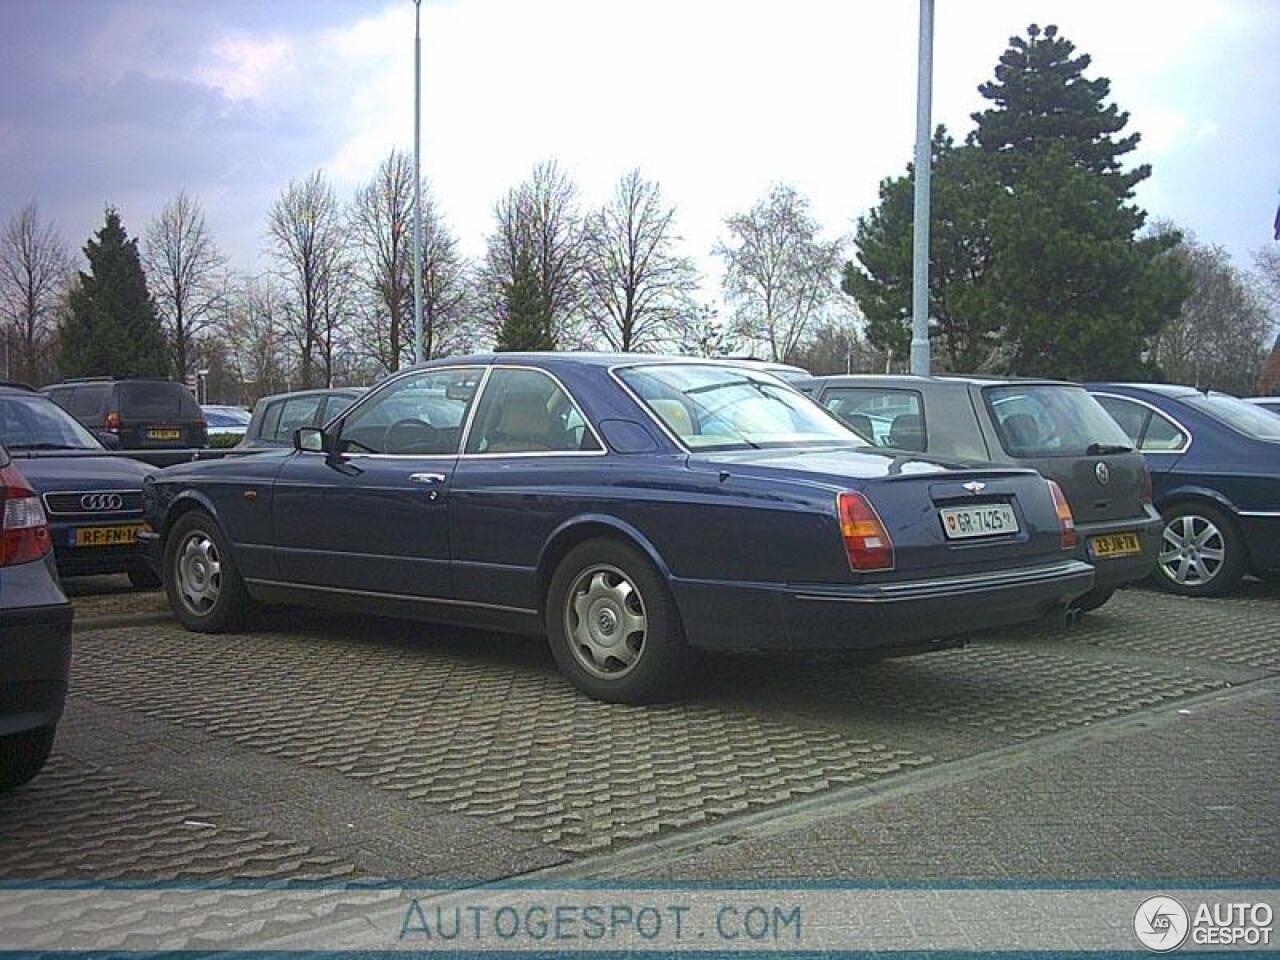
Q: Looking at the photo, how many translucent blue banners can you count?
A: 1